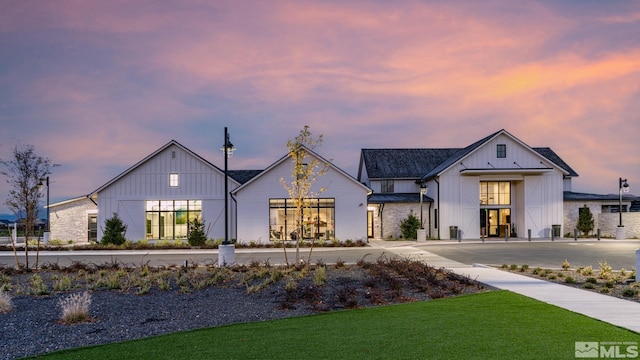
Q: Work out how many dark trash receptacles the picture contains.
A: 2